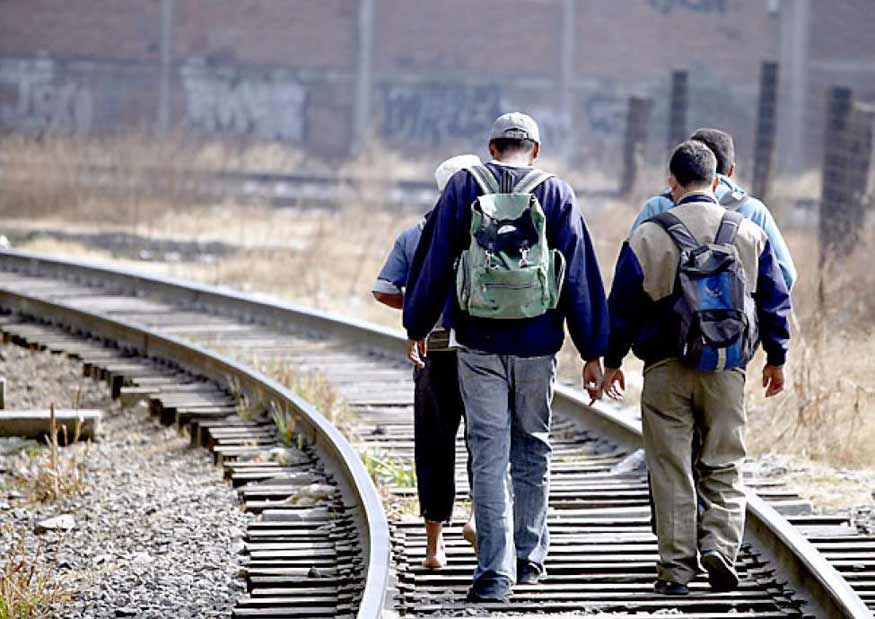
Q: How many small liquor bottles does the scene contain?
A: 0